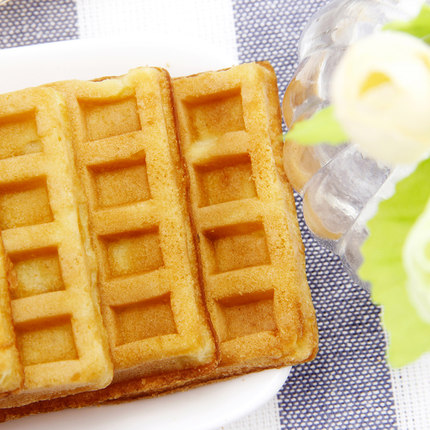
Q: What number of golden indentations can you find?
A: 12